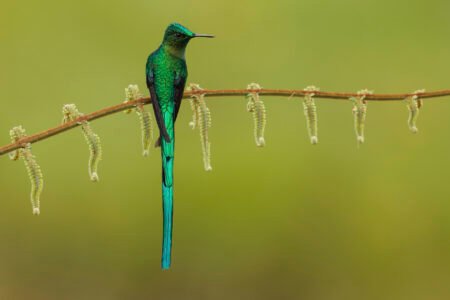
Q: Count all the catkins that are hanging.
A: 8